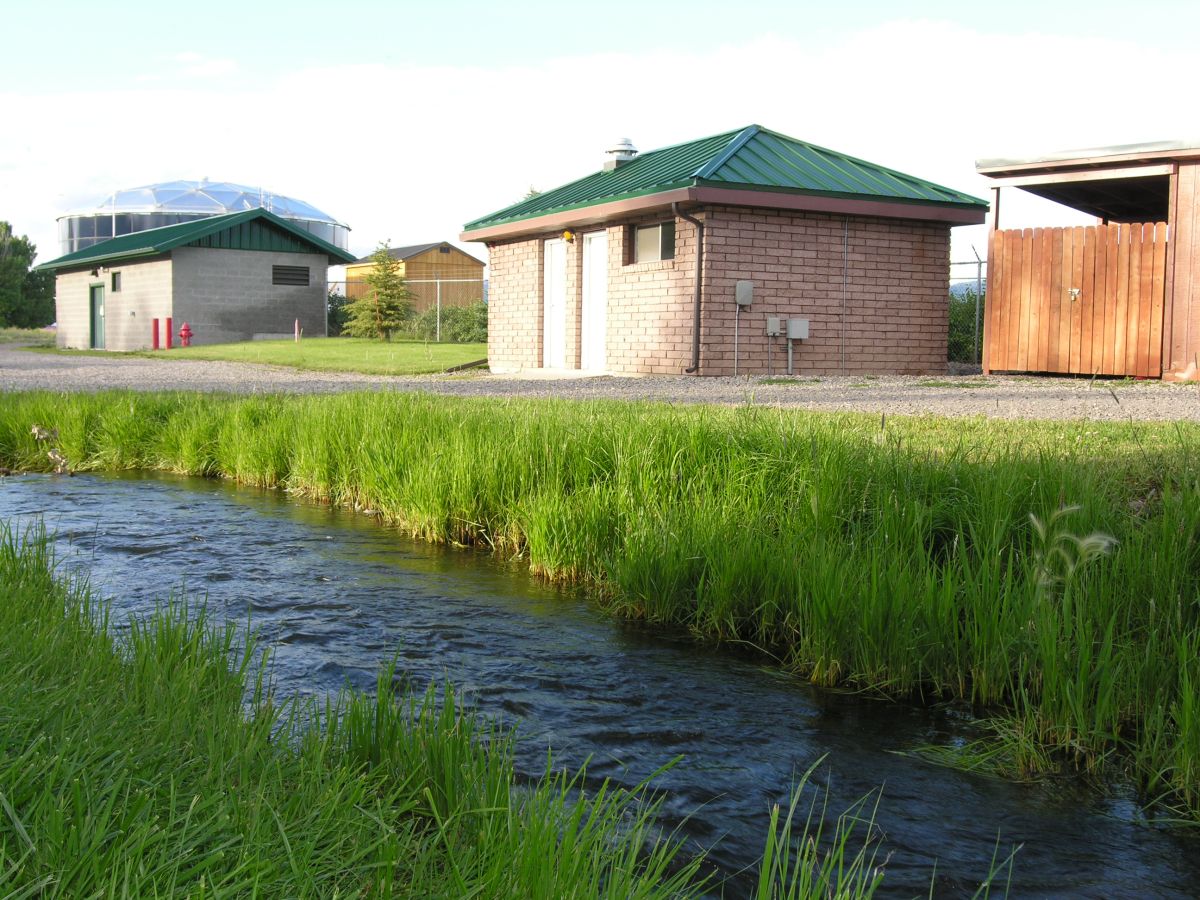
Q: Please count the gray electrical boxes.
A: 3